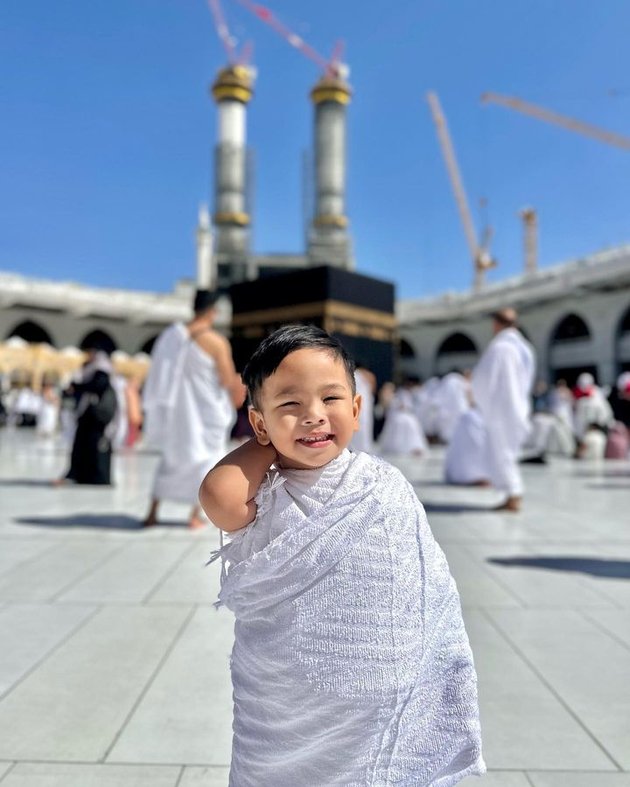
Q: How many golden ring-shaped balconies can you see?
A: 4